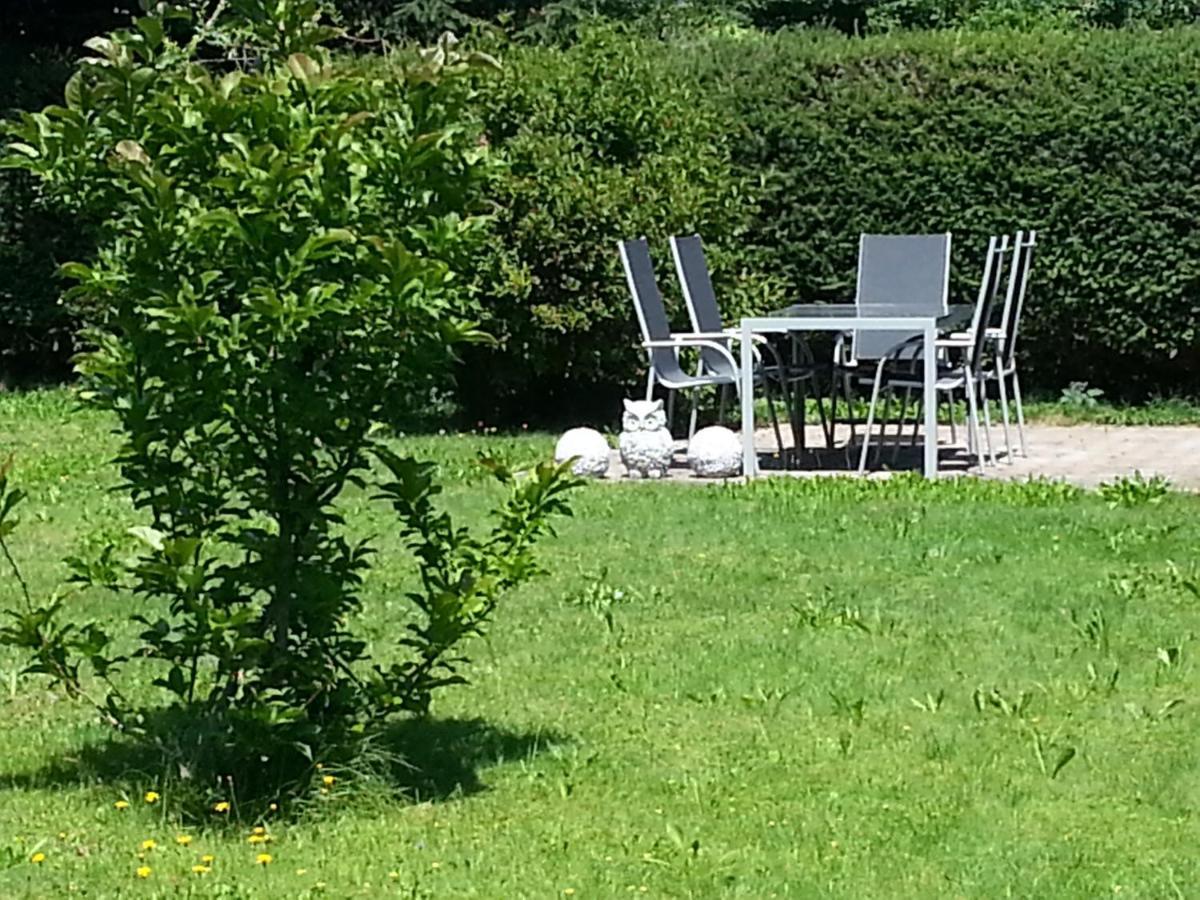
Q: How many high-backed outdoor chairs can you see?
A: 5